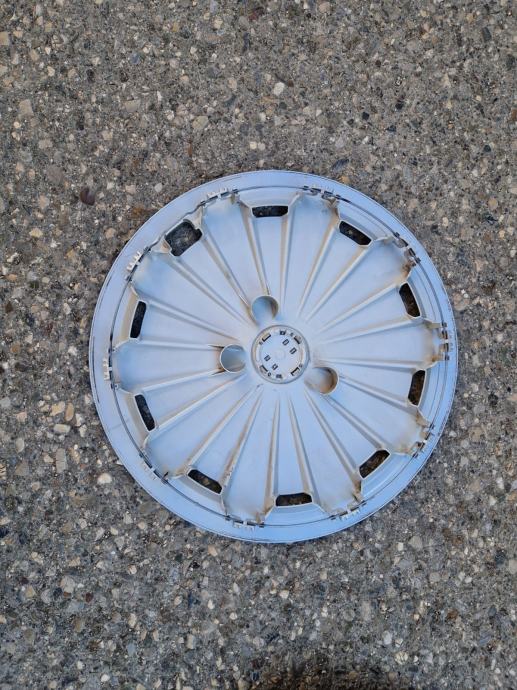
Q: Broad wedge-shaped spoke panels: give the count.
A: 10